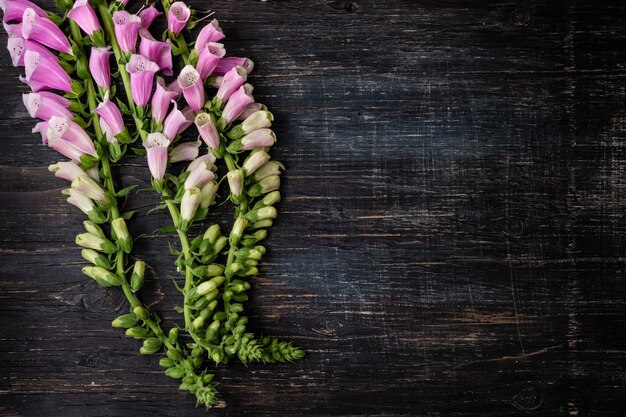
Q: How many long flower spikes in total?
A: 3